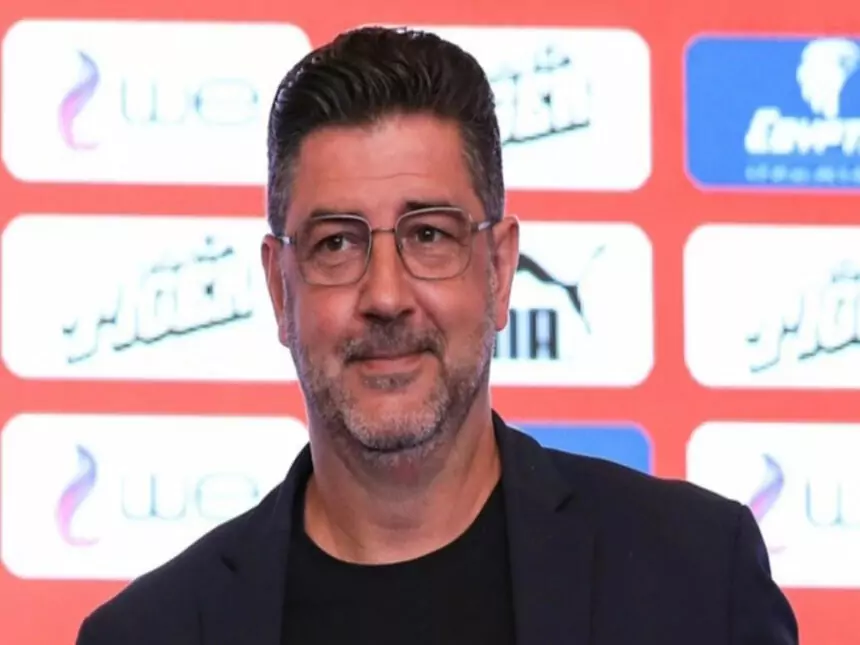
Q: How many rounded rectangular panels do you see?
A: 9